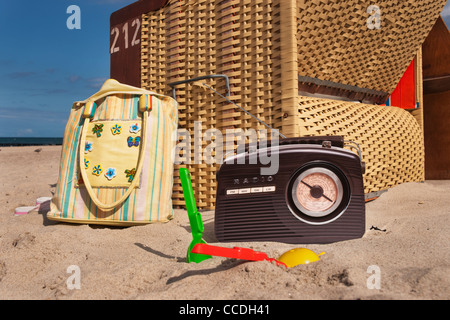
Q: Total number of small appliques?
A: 9